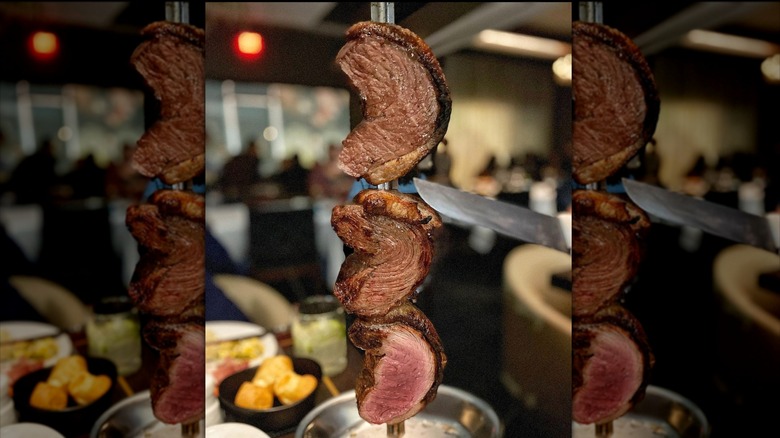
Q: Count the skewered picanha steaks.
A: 3